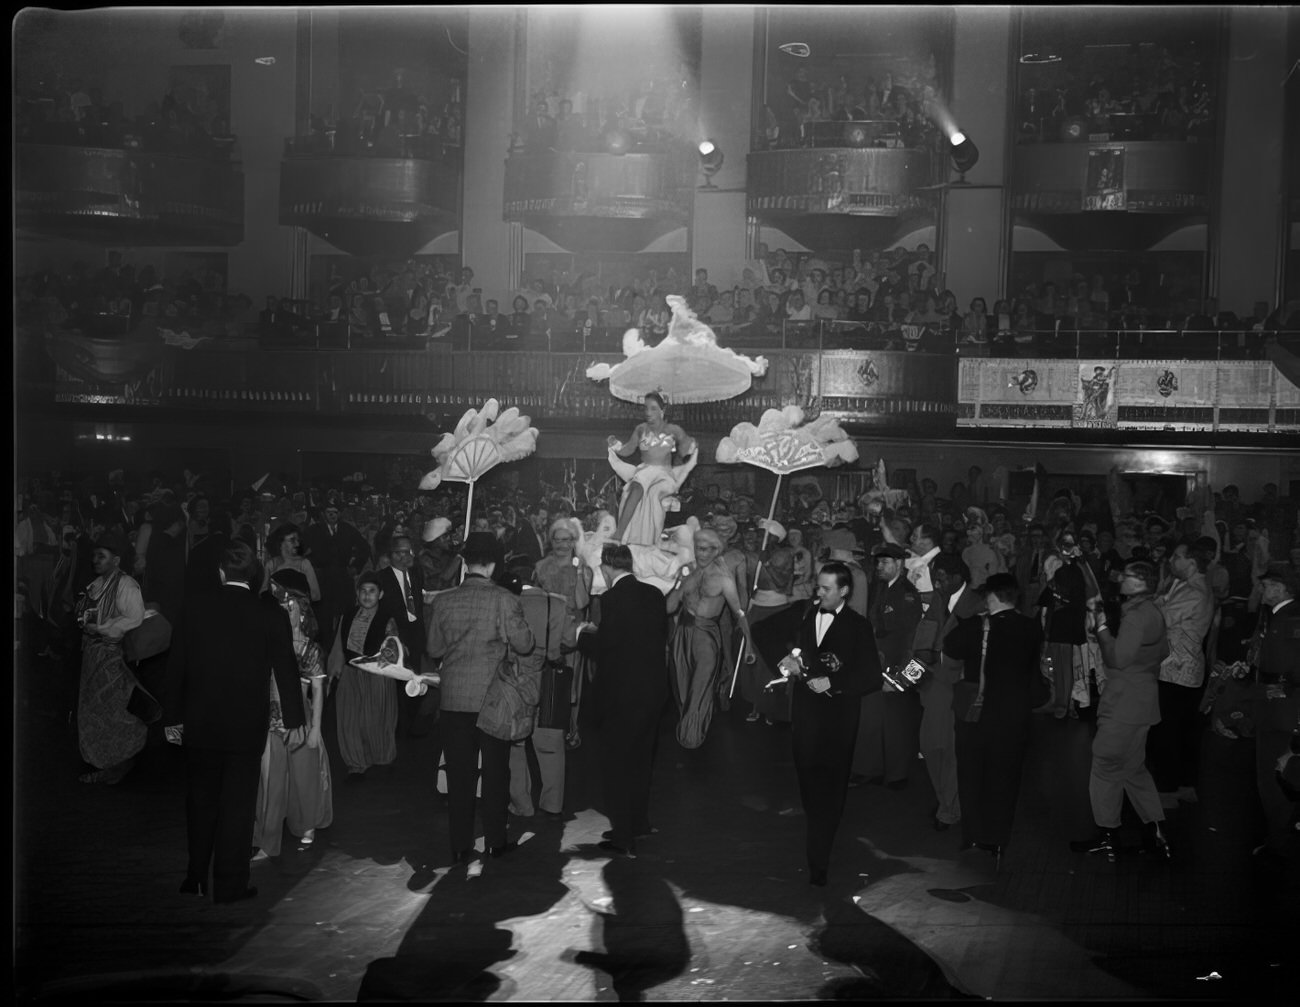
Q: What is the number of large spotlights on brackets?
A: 2